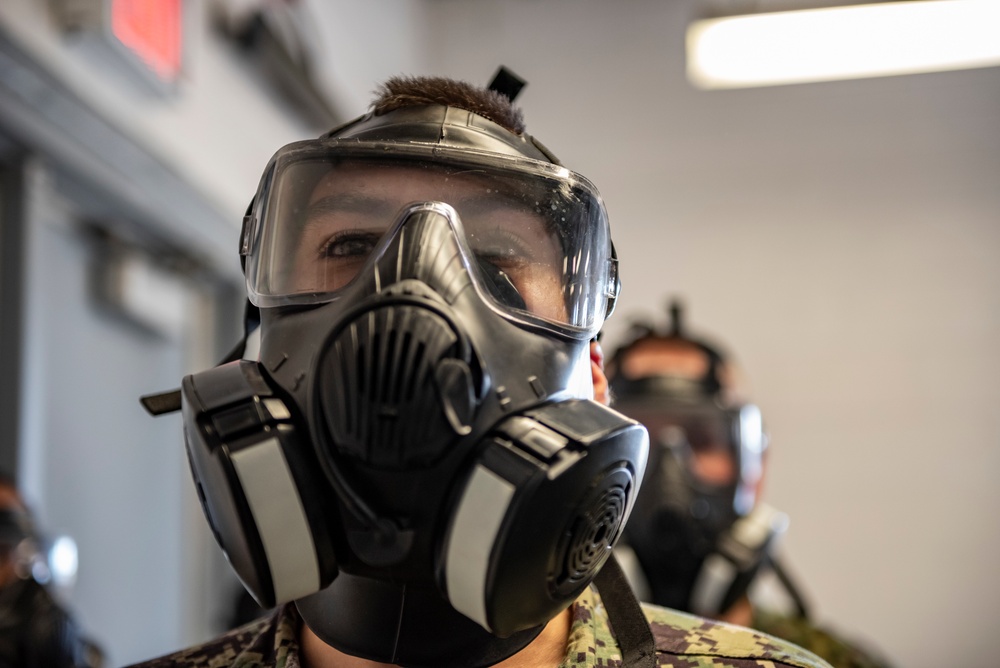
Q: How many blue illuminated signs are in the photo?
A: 0